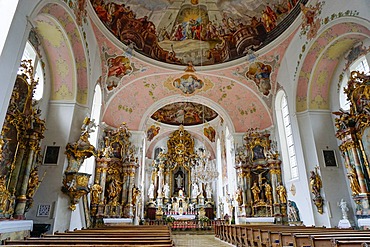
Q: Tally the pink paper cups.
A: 0